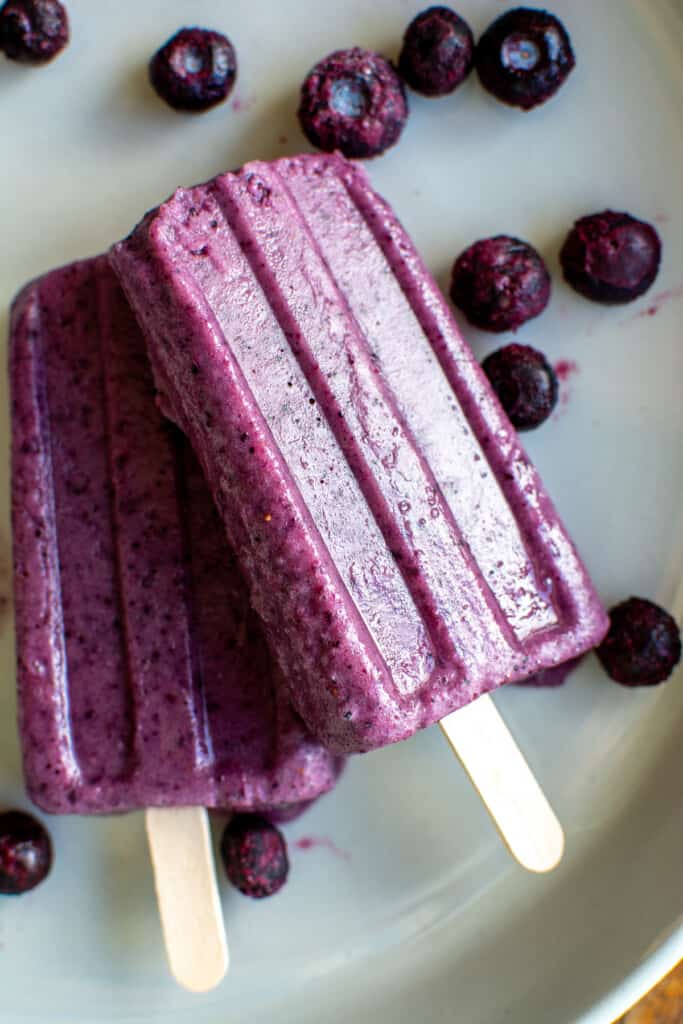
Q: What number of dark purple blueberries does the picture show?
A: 11